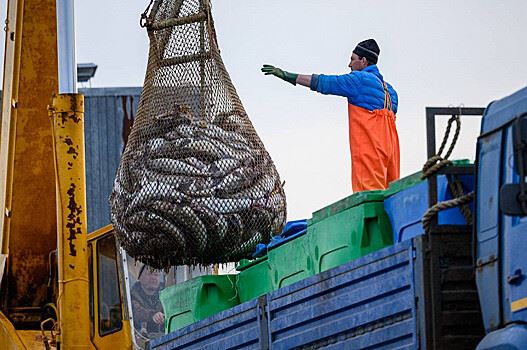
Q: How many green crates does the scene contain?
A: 4